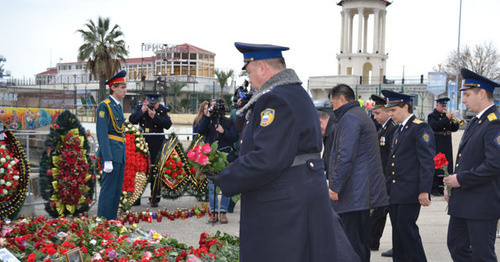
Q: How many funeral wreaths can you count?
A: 5